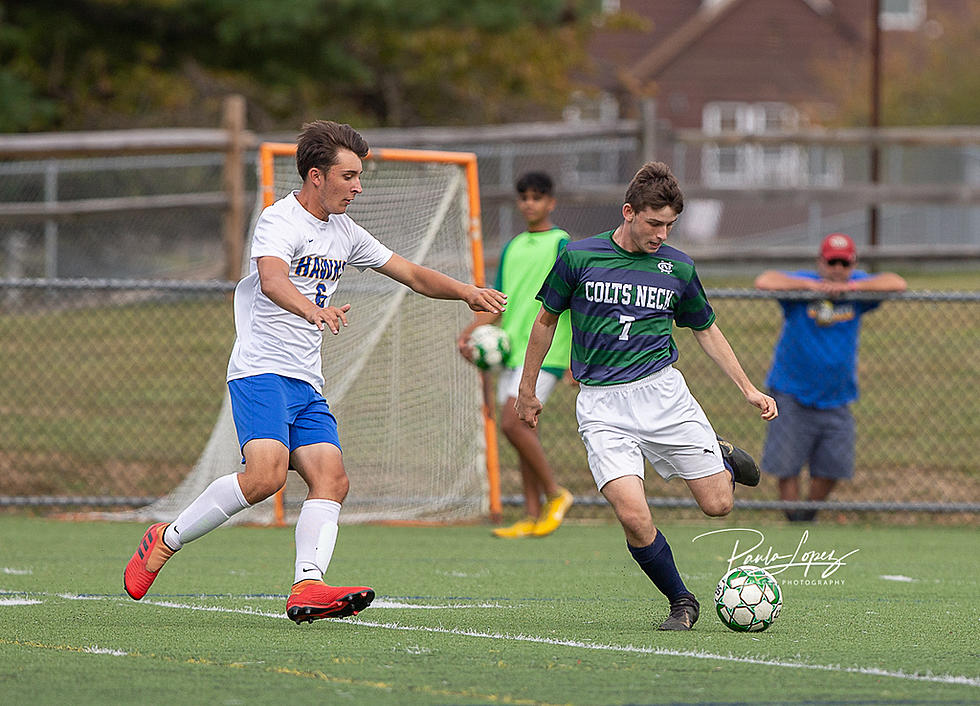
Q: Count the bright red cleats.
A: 2